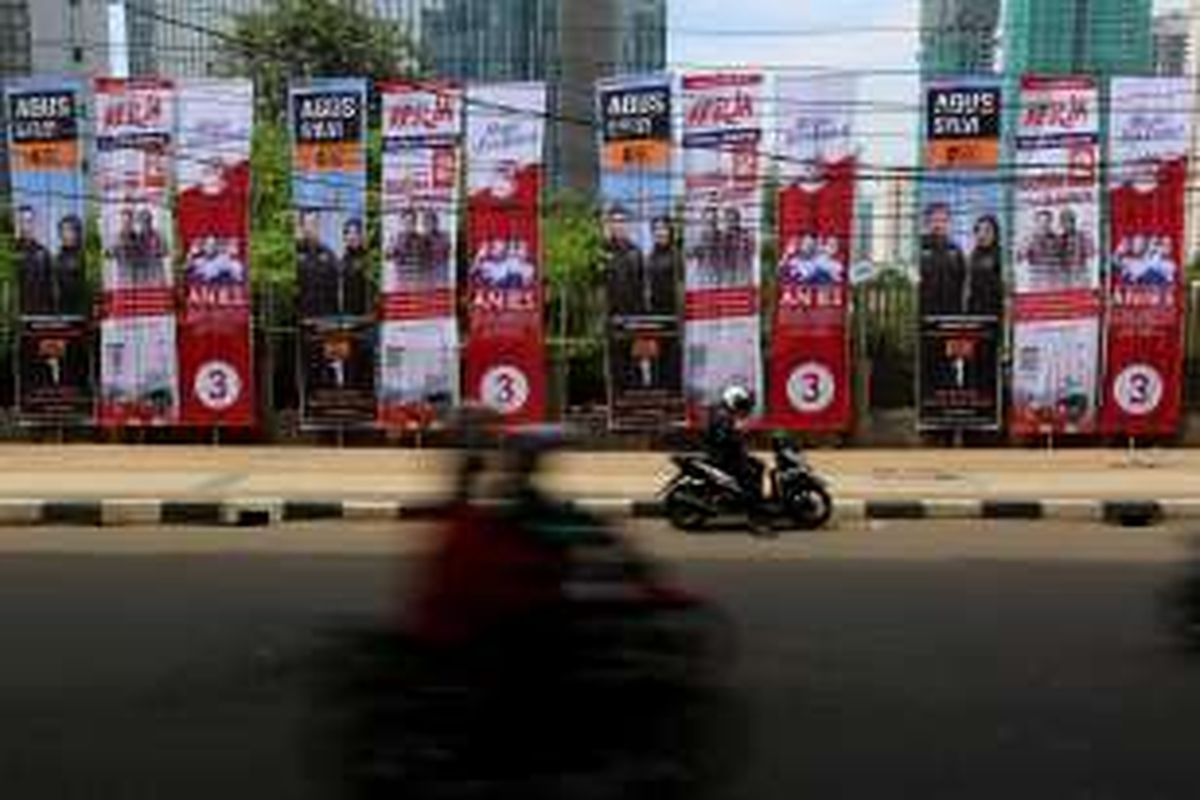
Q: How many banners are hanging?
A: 12